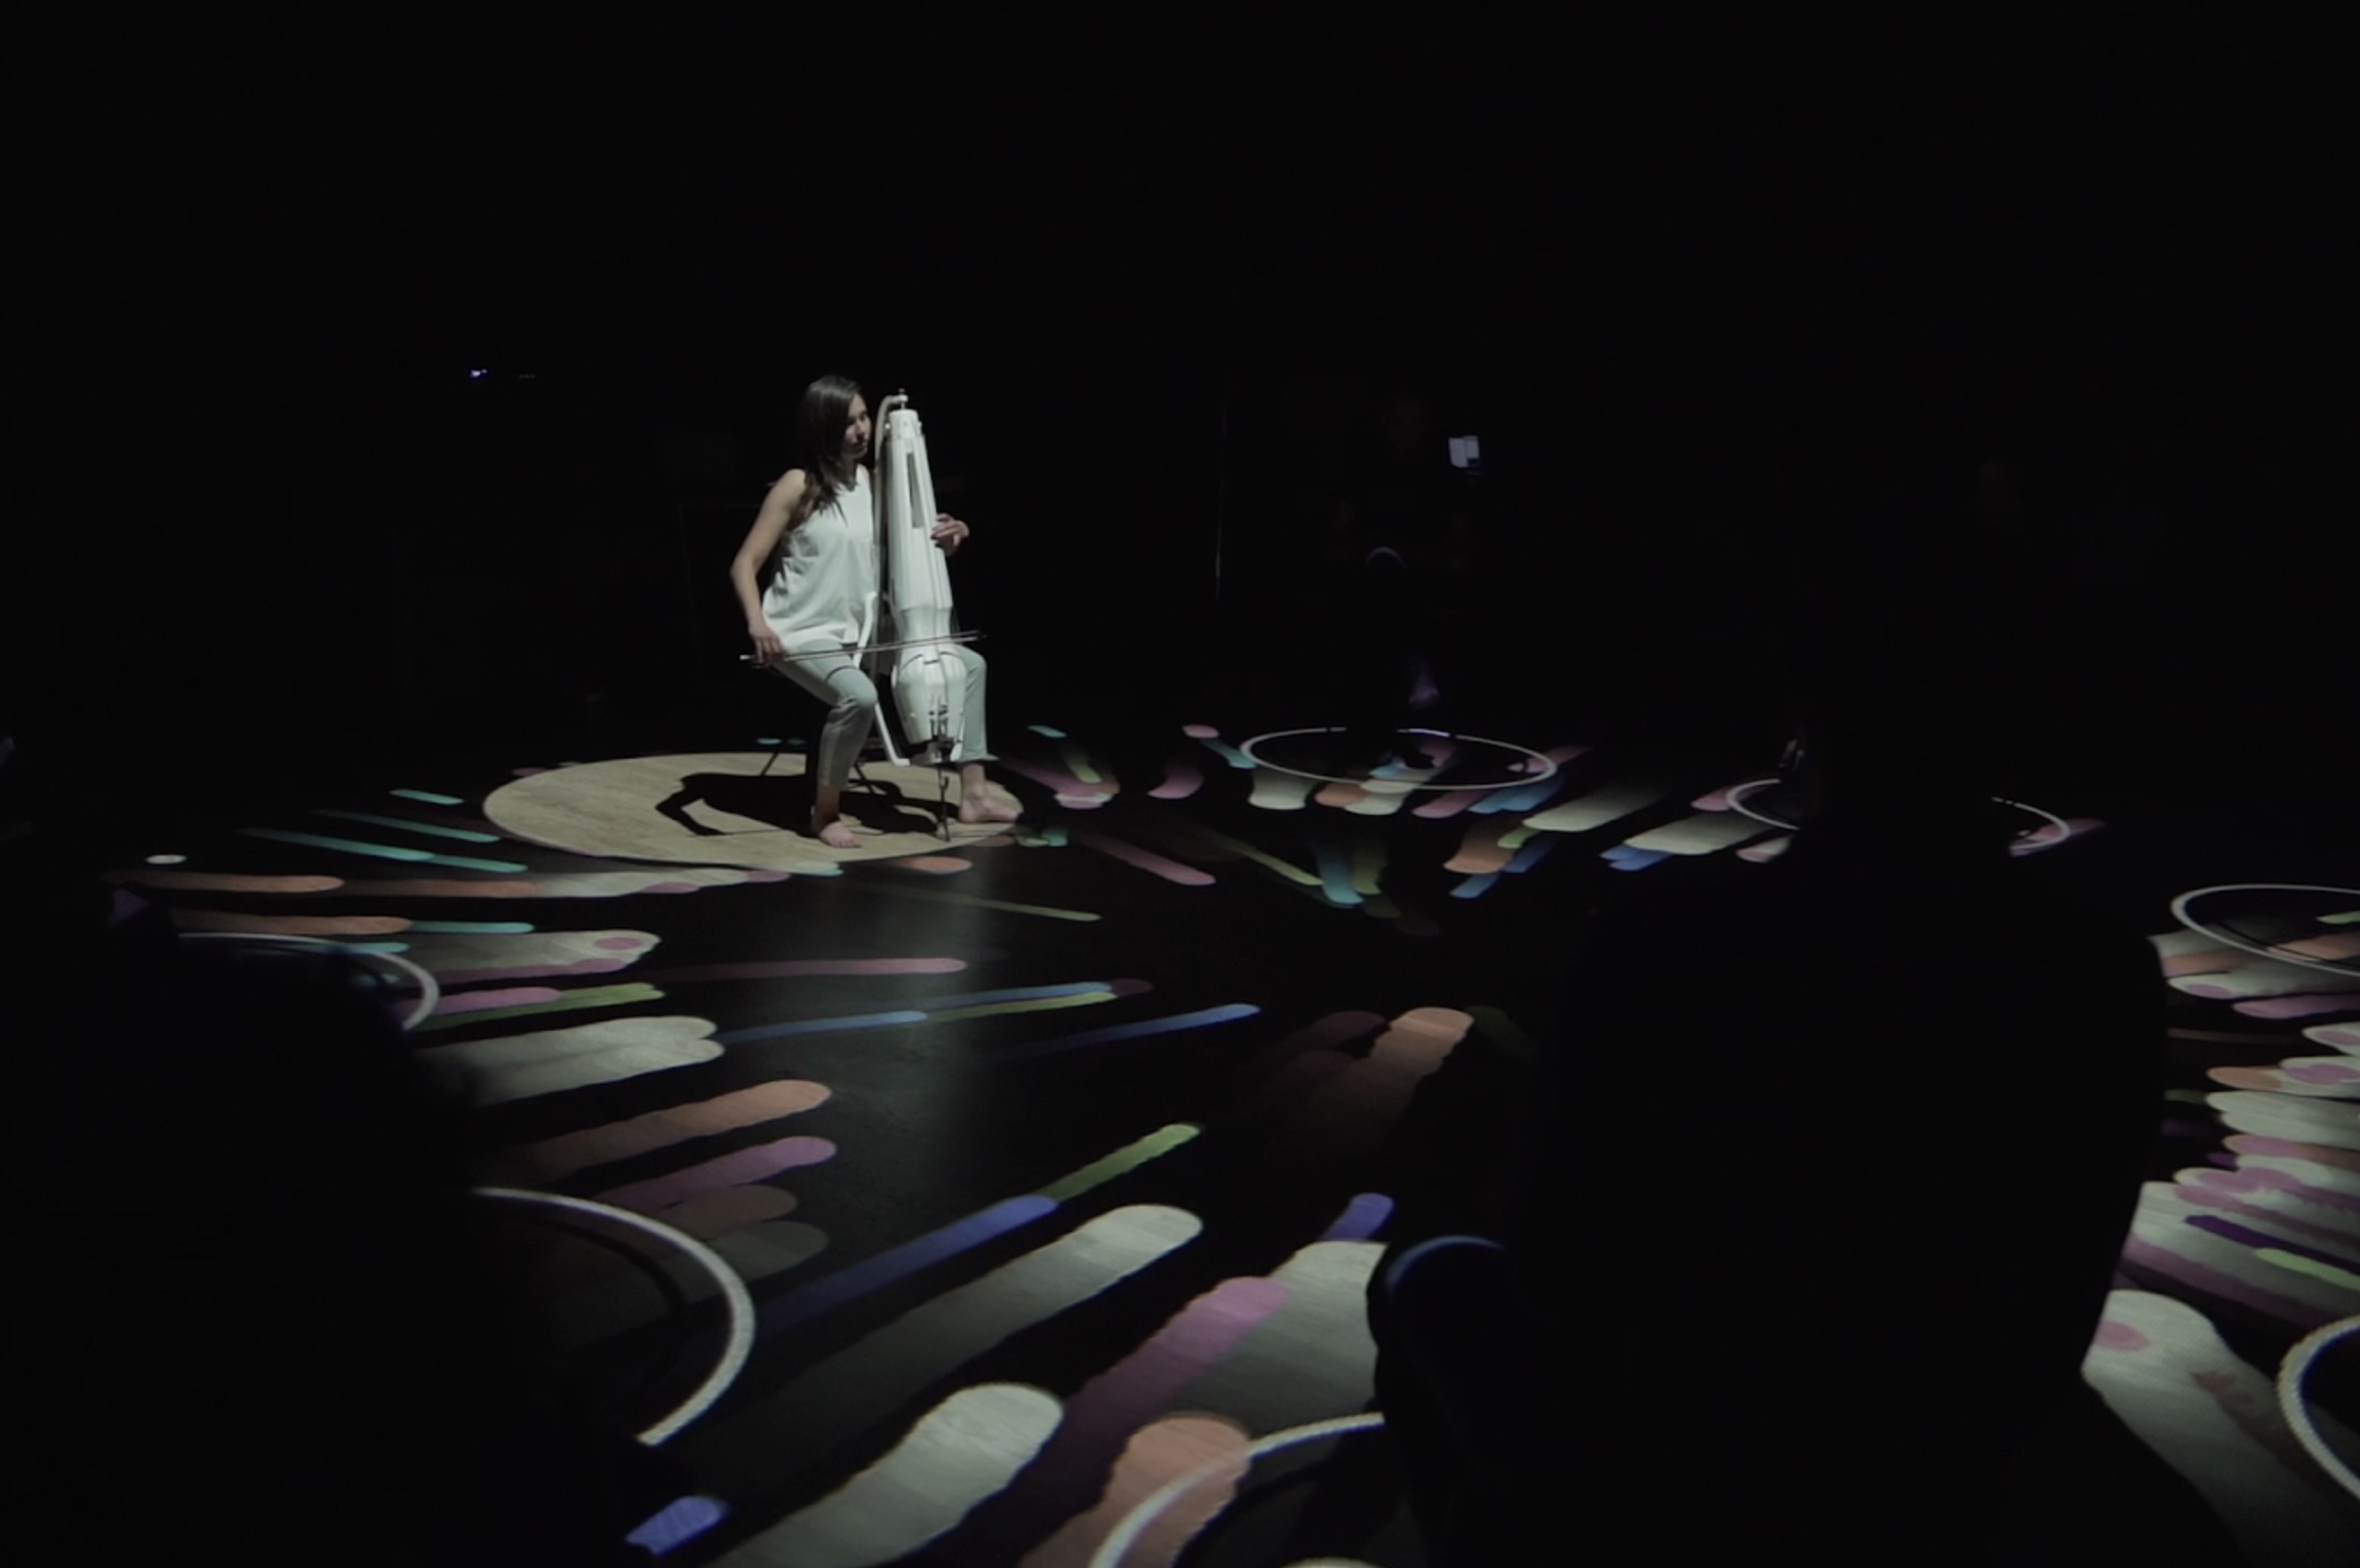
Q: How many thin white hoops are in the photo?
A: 7